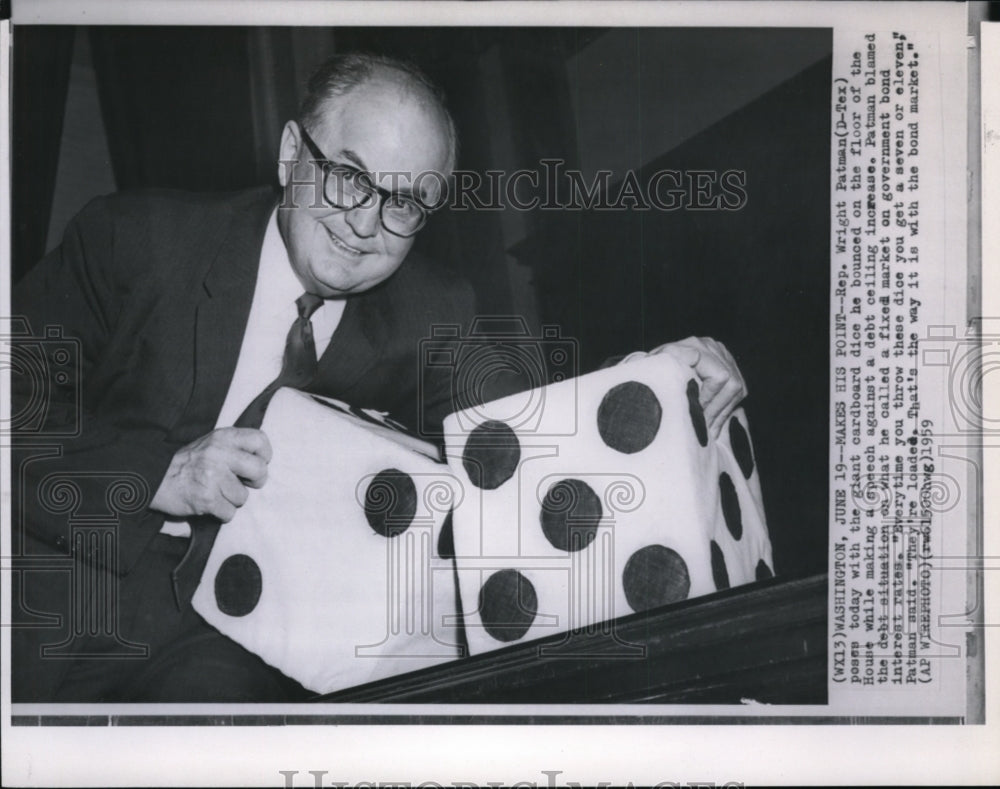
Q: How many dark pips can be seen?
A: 13